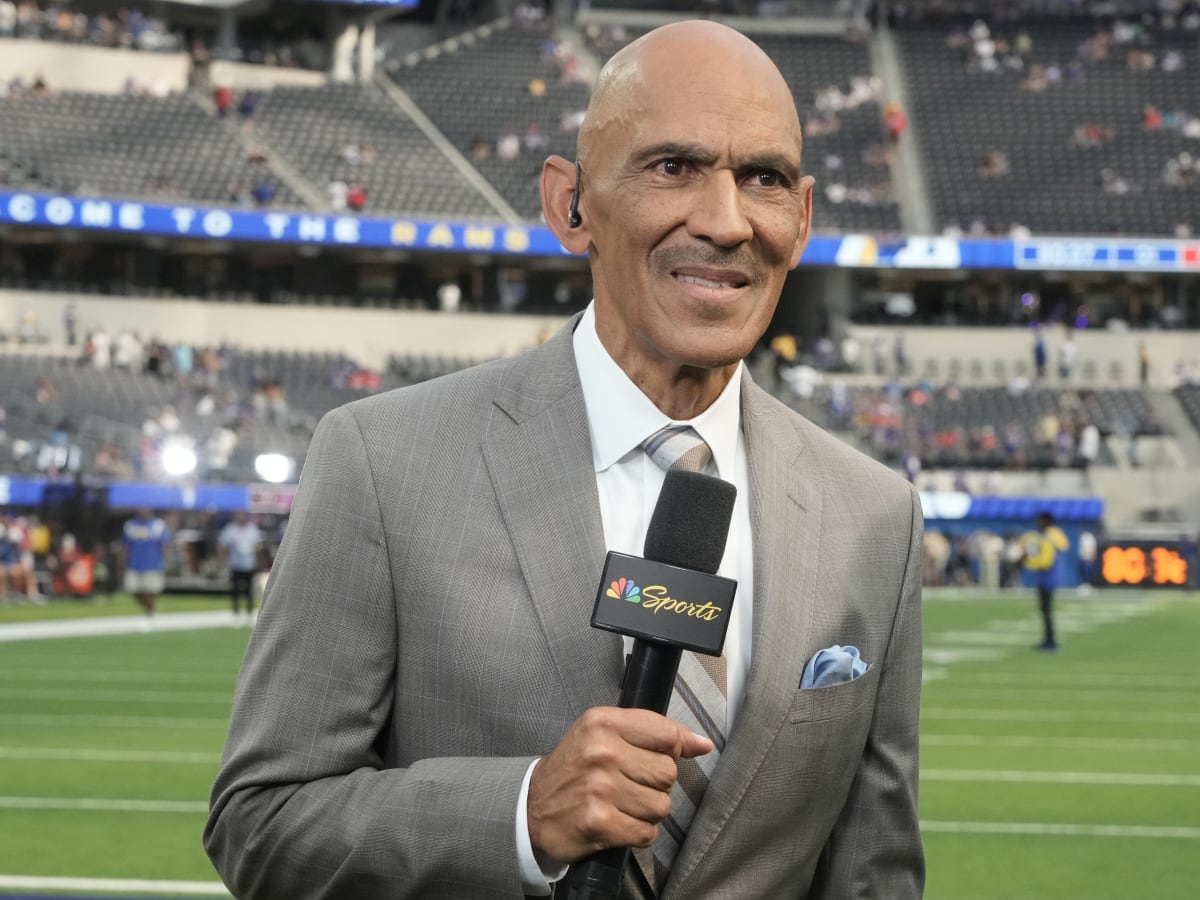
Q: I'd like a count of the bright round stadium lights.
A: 2